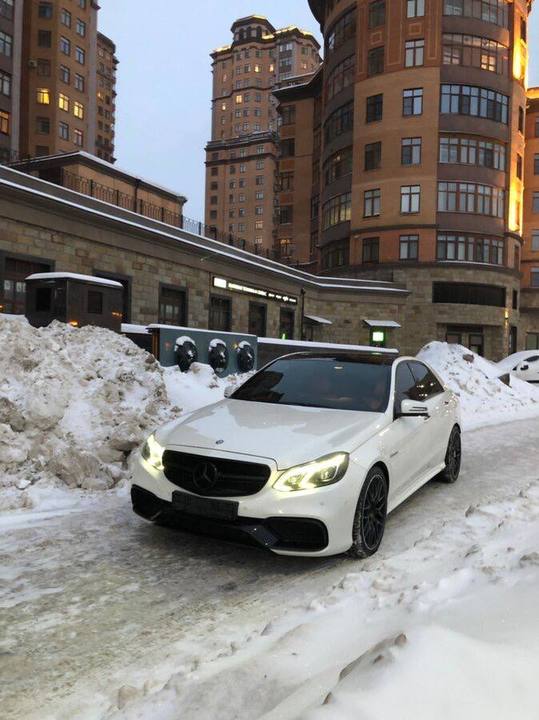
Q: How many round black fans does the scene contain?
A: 3